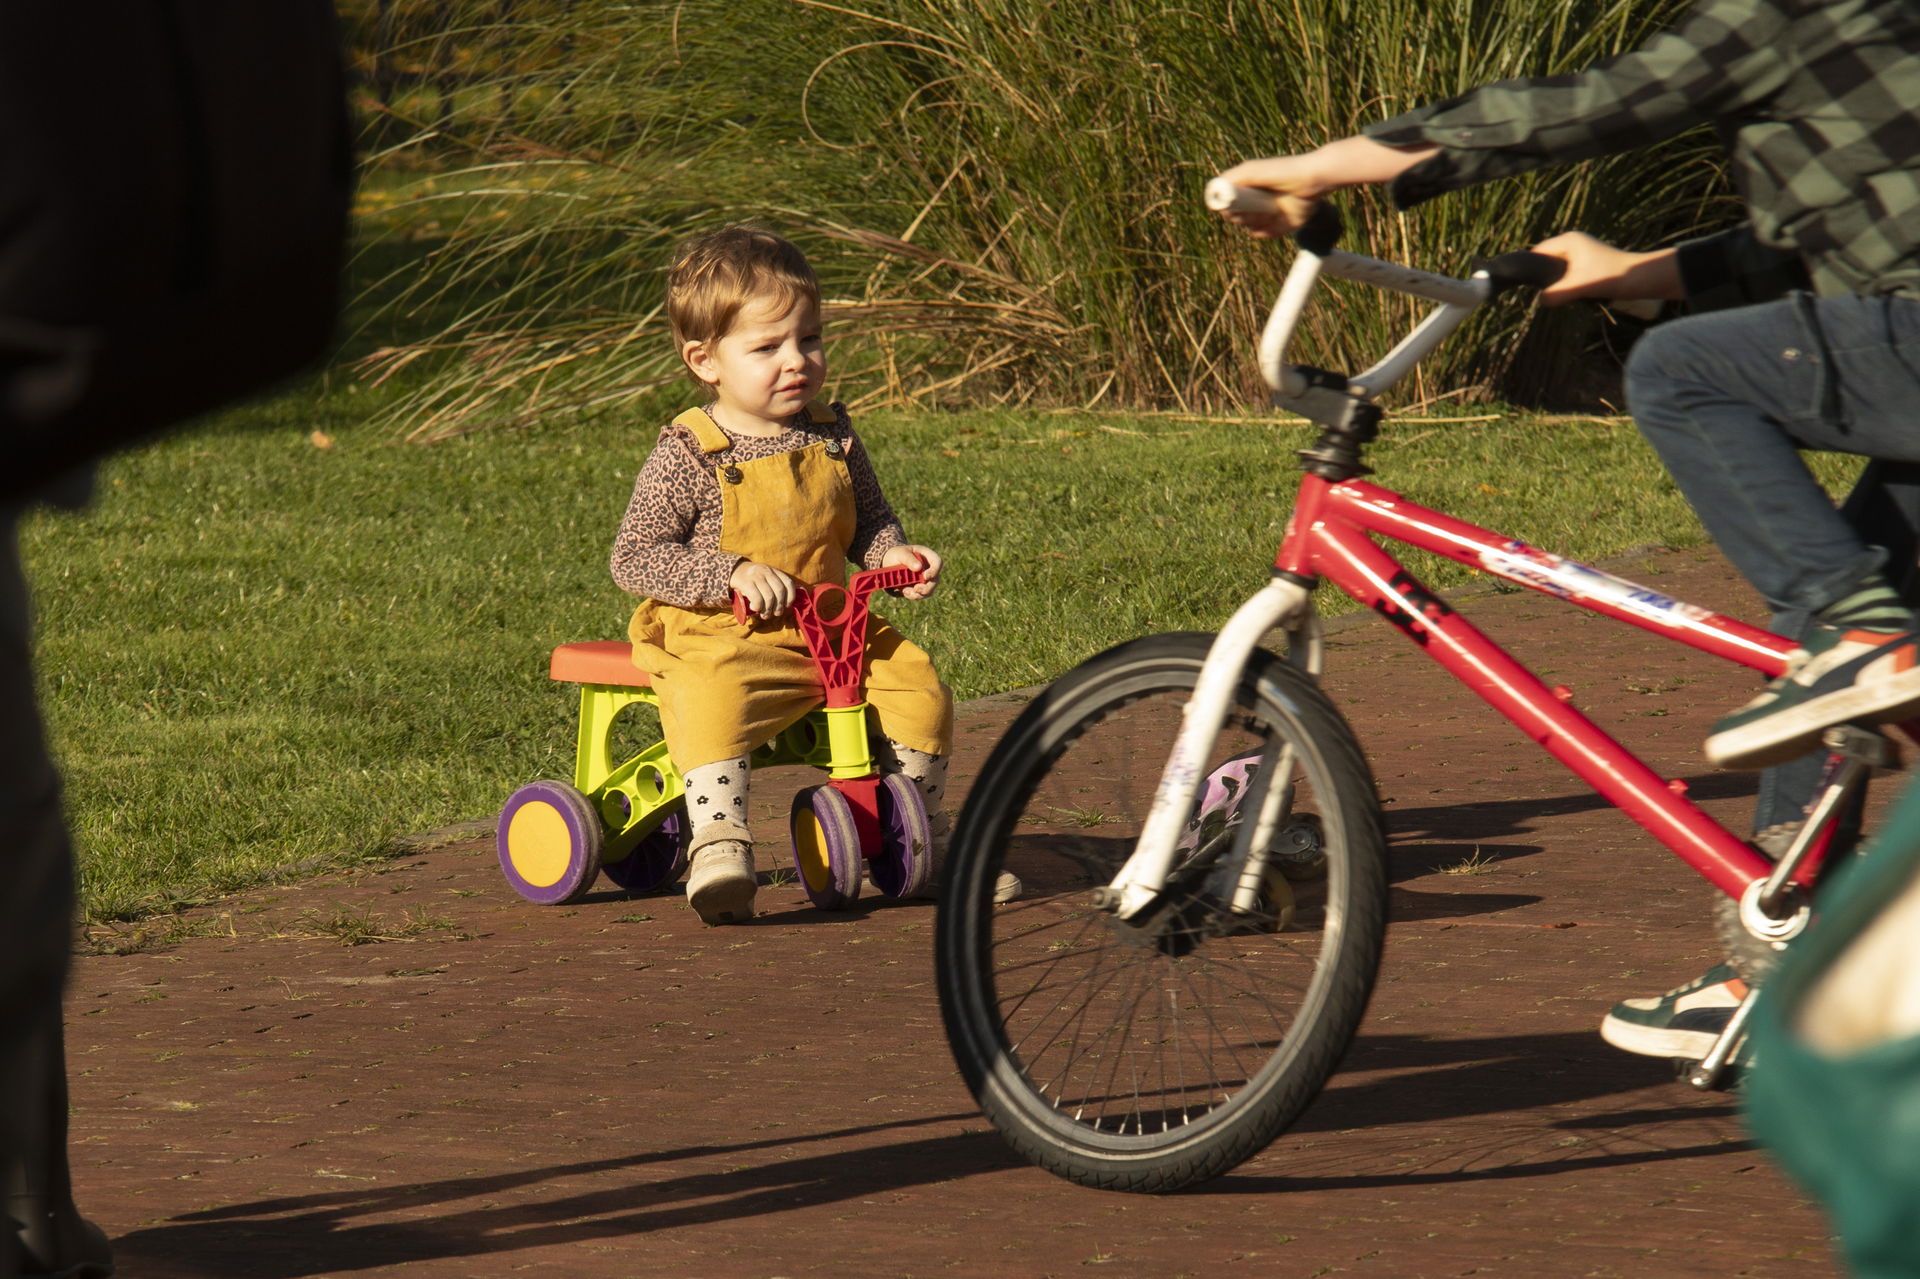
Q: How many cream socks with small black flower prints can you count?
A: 2